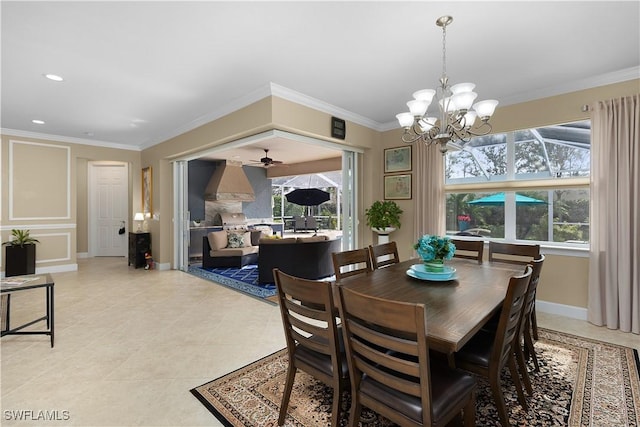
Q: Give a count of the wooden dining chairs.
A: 8